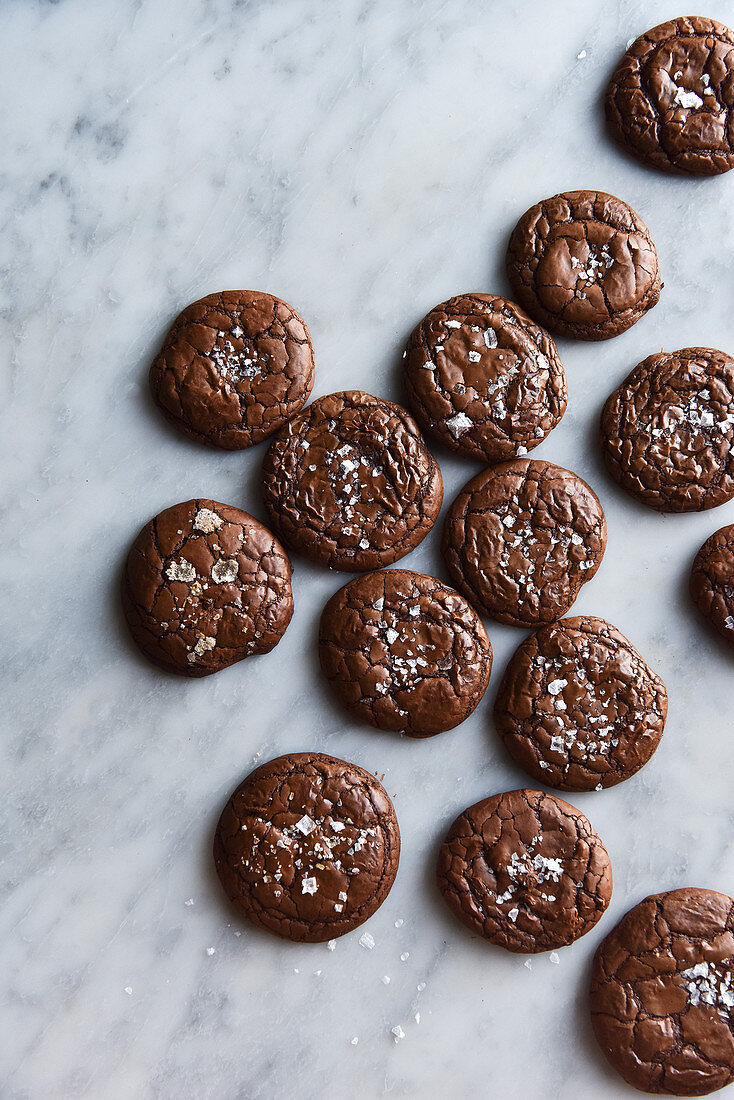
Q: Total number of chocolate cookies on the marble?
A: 14